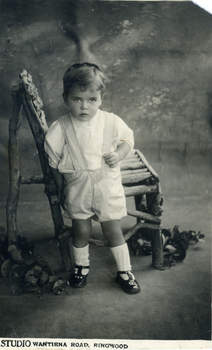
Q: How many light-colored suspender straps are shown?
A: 2